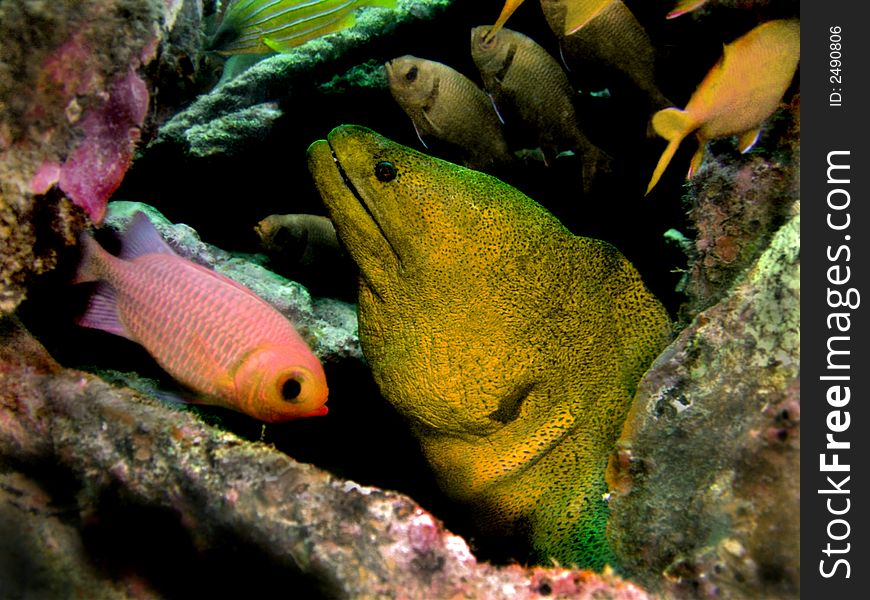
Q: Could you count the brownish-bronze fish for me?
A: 4